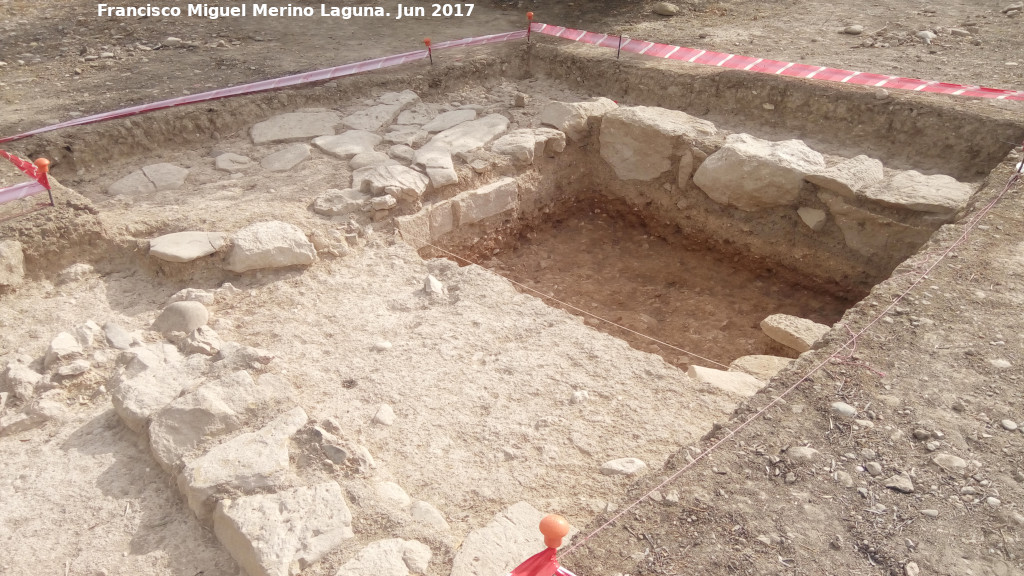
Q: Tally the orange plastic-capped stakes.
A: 4